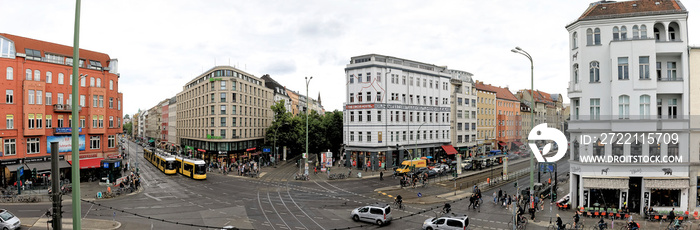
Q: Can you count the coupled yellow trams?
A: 2